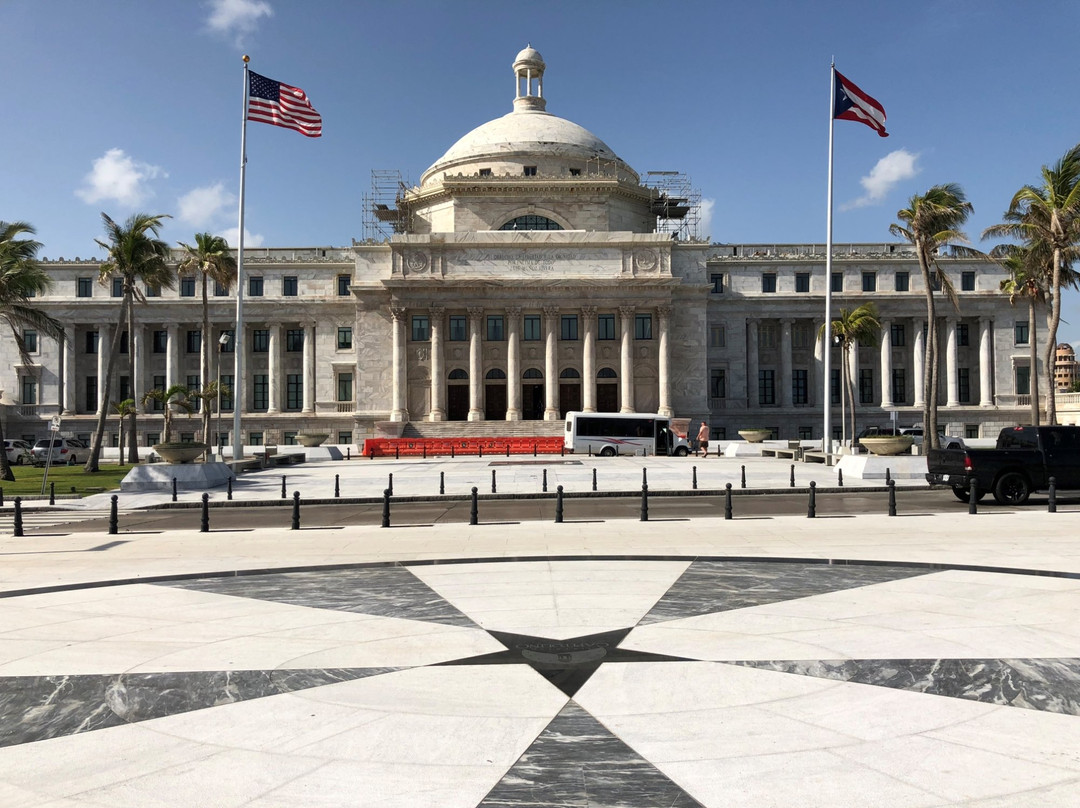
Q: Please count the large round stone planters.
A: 4